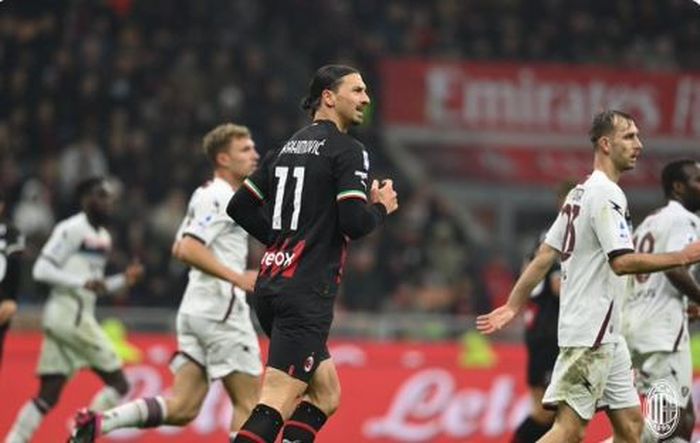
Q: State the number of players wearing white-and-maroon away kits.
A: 4